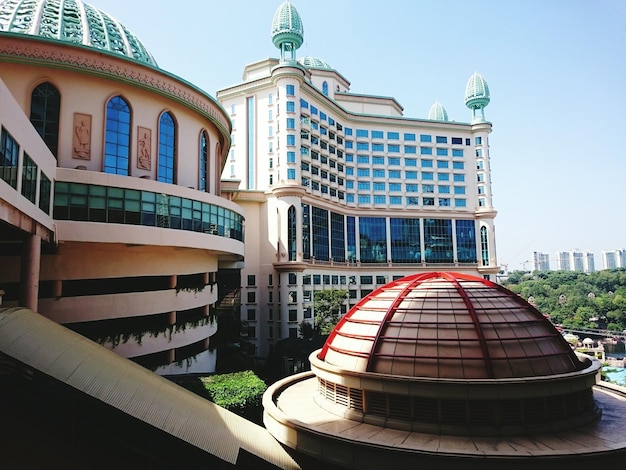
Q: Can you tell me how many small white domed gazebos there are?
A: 1